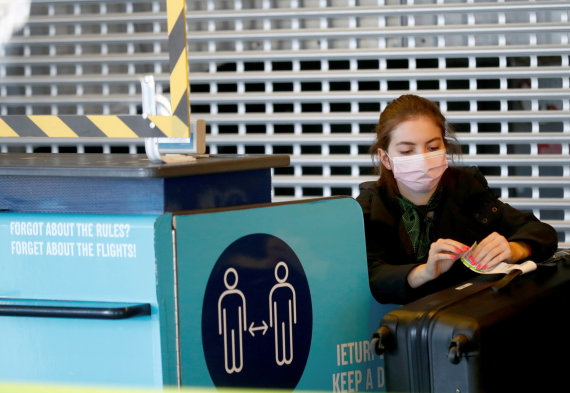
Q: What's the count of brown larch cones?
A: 0